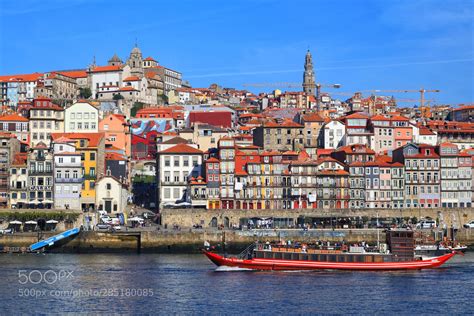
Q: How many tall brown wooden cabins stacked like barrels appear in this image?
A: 1